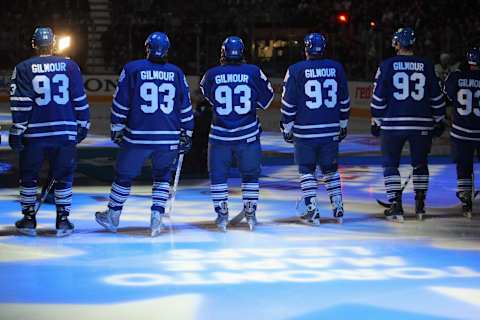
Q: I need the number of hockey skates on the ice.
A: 11